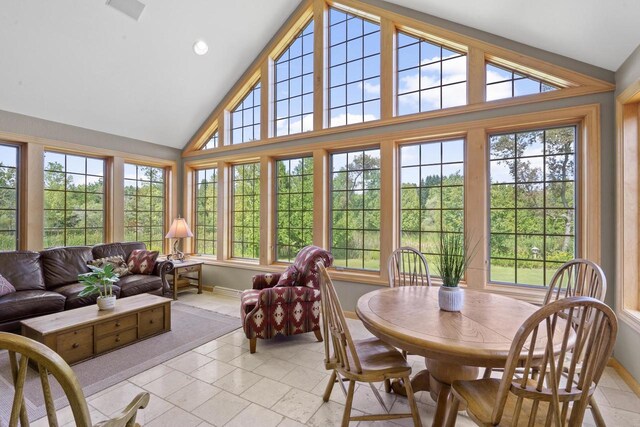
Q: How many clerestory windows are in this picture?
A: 6